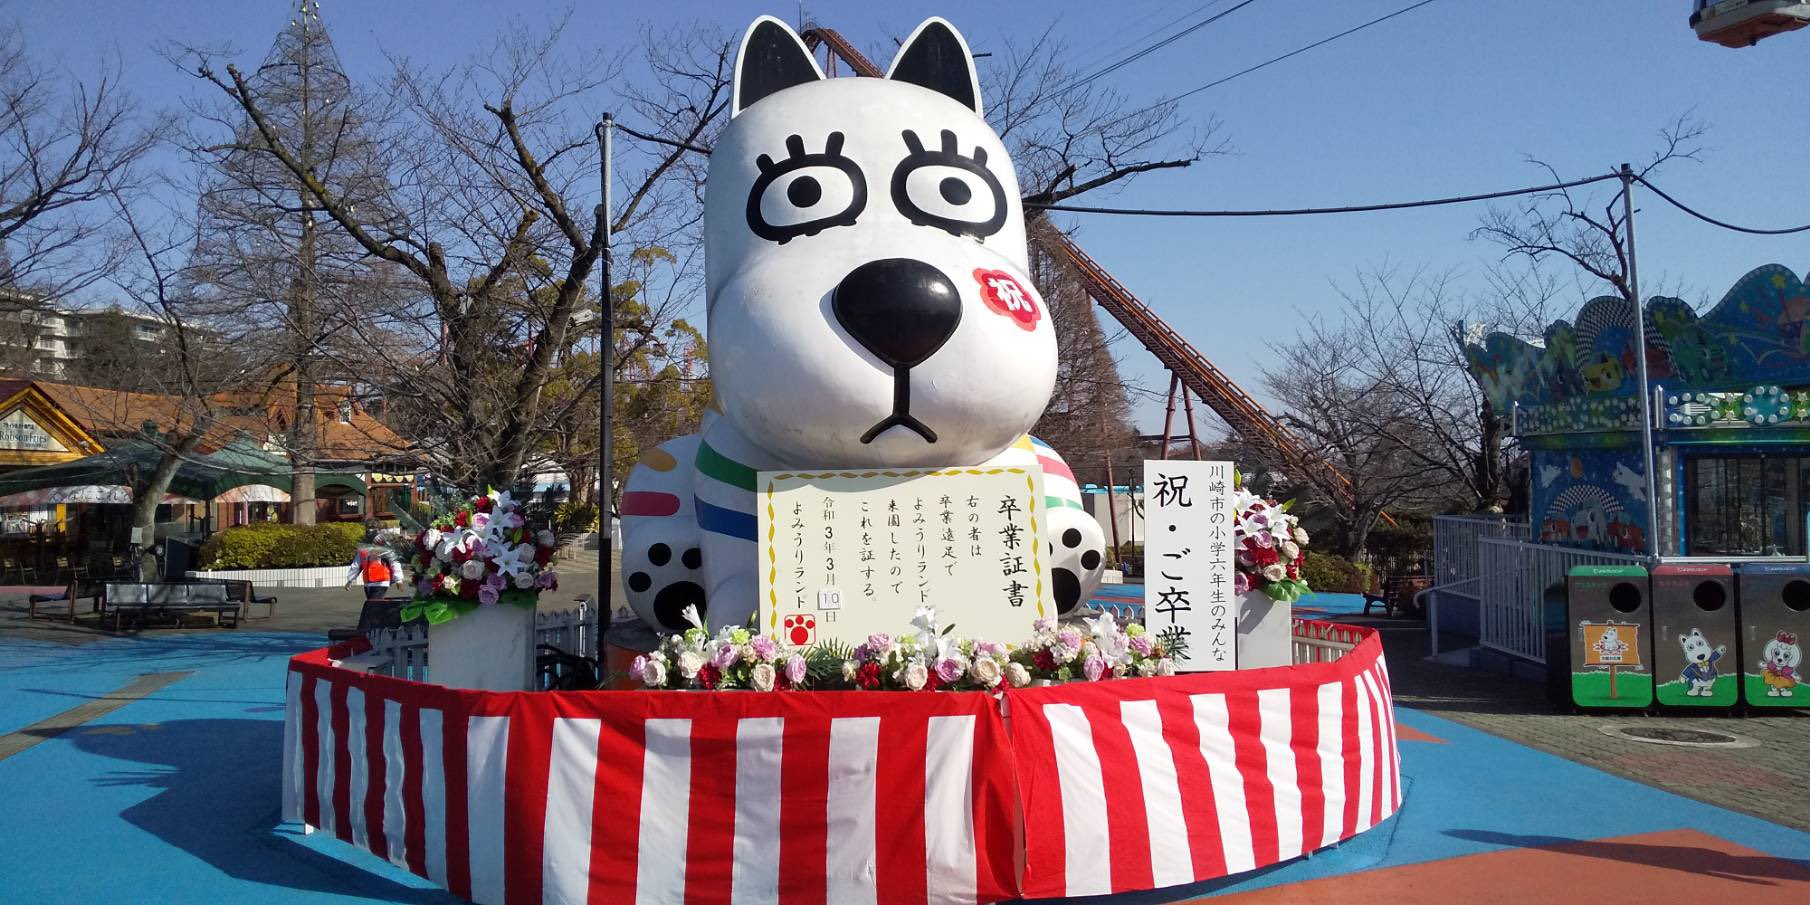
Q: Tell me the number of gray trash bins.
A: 3